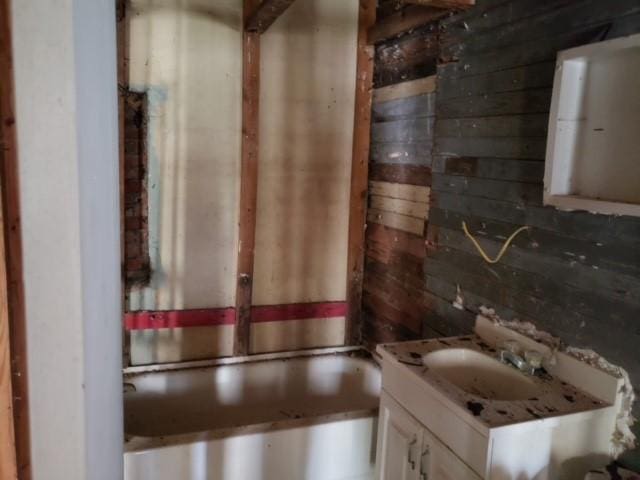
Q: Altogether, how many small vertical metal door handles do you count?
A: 2